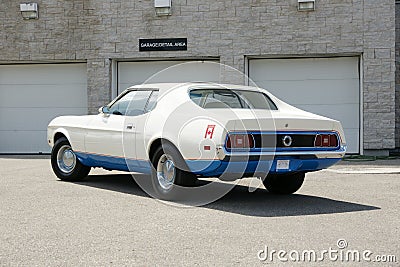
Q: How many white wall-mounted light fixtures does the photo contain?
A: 3